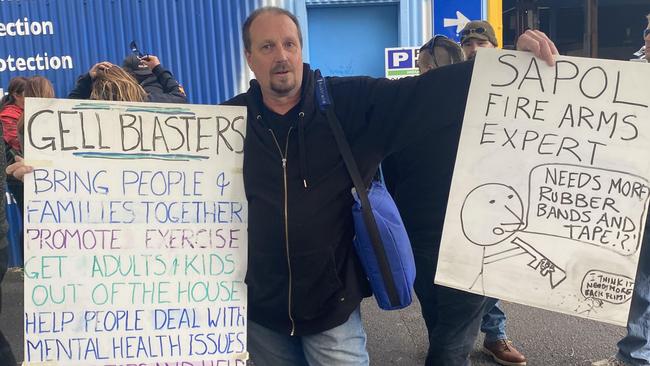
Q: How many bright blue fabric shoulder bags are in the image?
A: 1